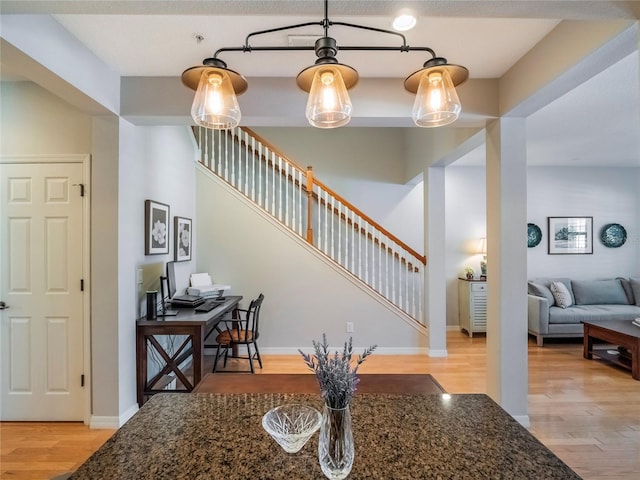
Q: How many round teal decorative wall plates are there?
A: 2